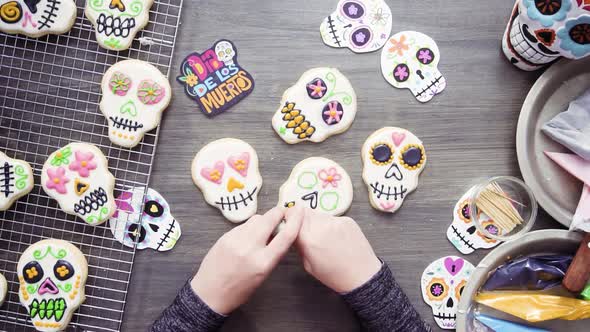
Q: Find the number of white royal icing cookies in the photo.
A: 11